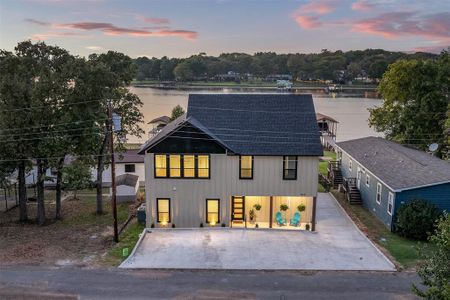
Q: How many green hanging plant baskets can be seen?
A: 3